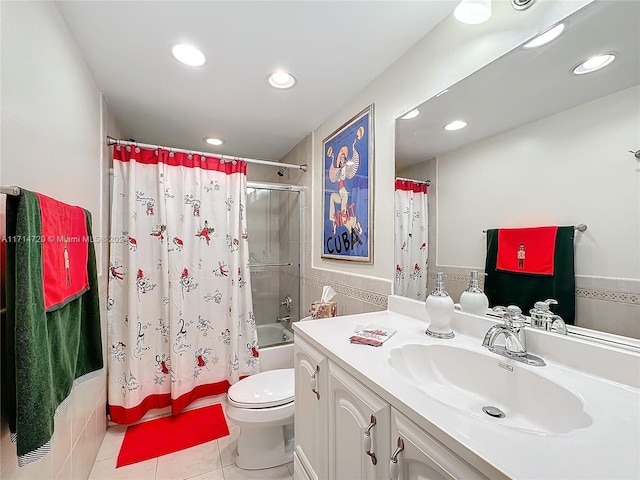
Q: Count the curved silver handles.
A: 3